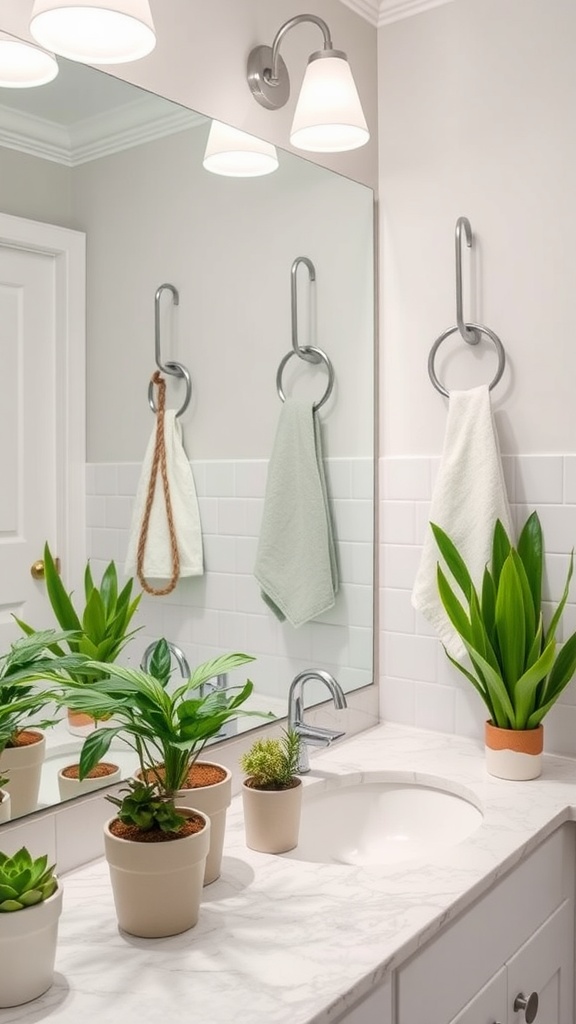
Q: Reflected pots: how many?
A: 4